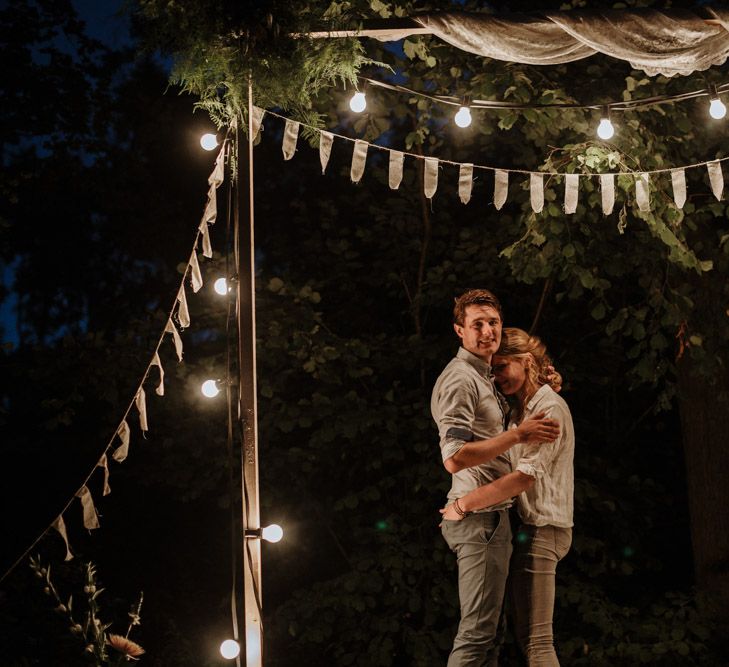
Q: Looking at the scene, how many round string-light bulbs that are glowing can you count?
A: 9